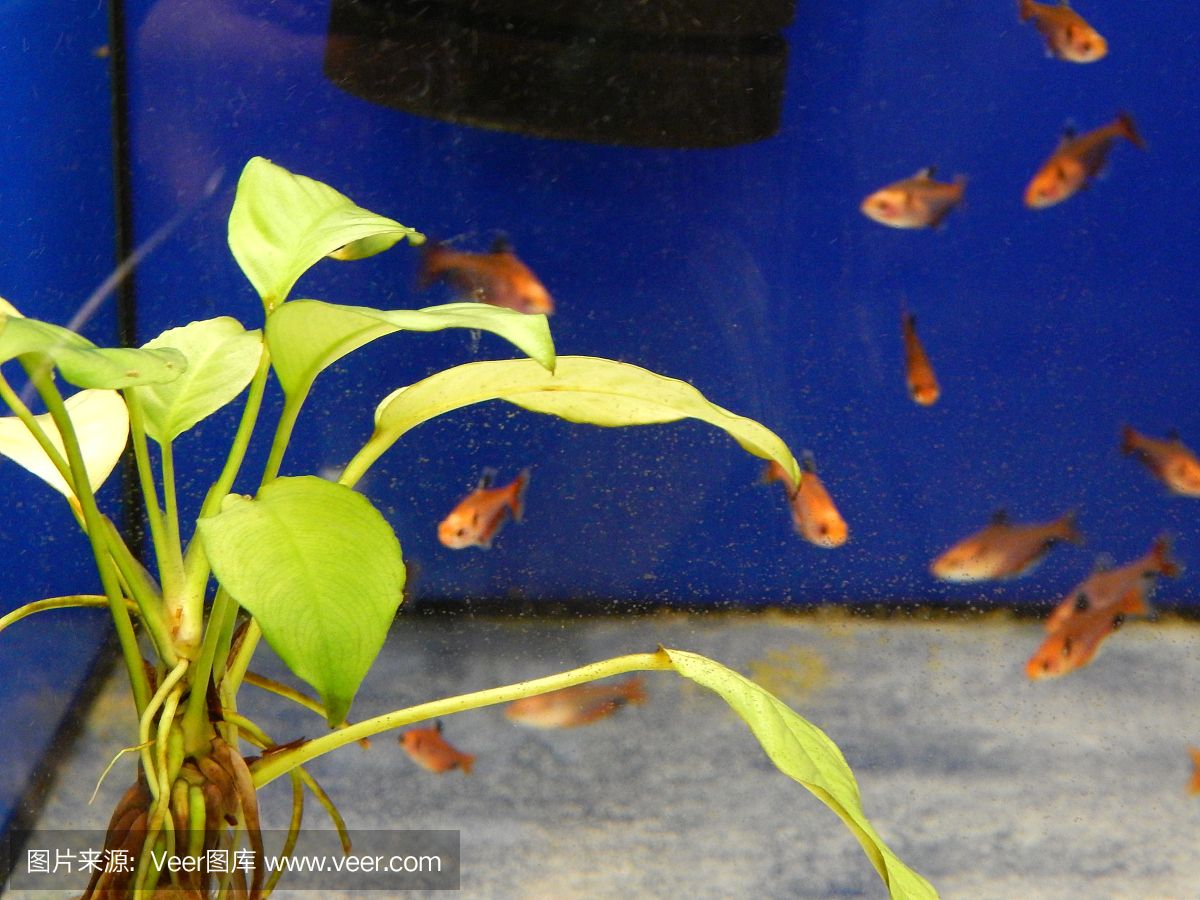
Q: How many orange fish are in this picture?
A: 14